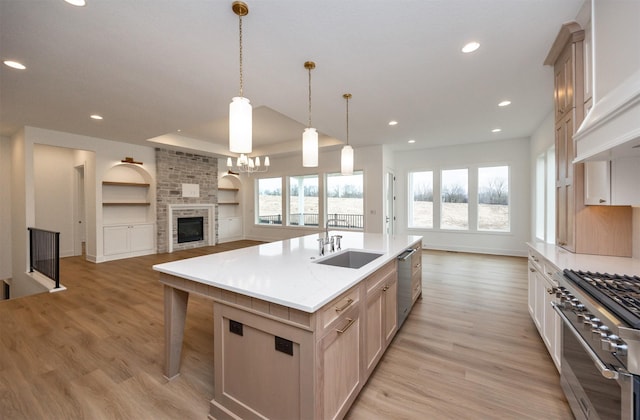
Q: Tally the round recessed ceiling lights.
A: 8